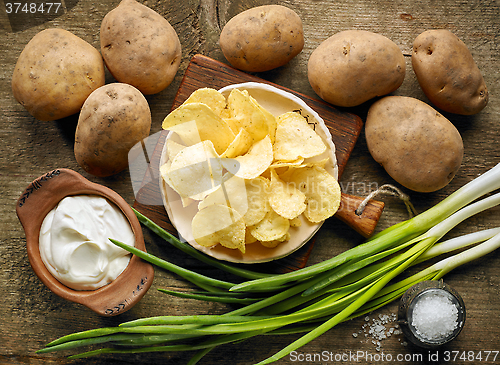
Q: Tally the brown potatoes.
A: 7